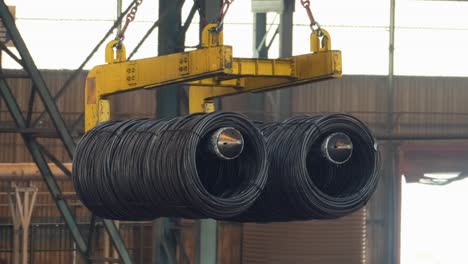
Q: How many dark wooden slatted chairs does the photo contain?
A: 0